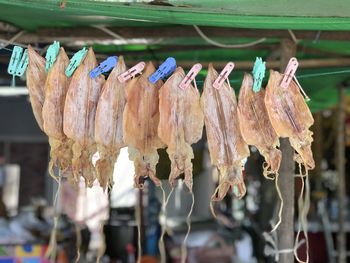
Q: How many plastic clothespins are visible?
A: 11